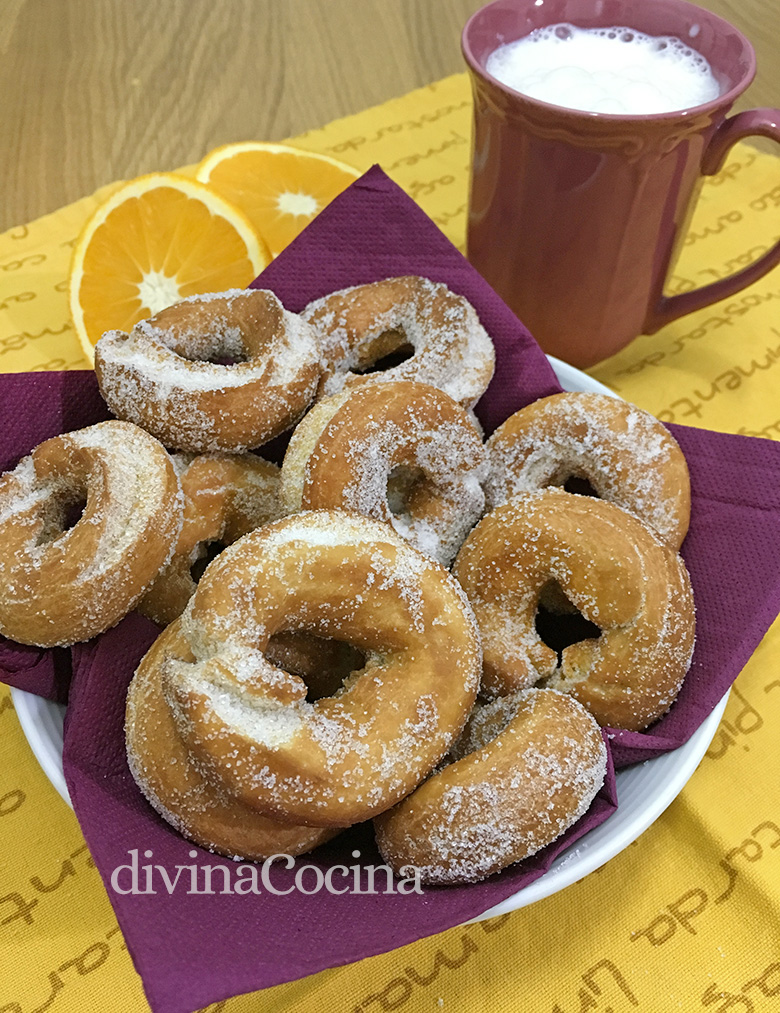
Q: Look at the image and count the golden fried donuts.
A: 10